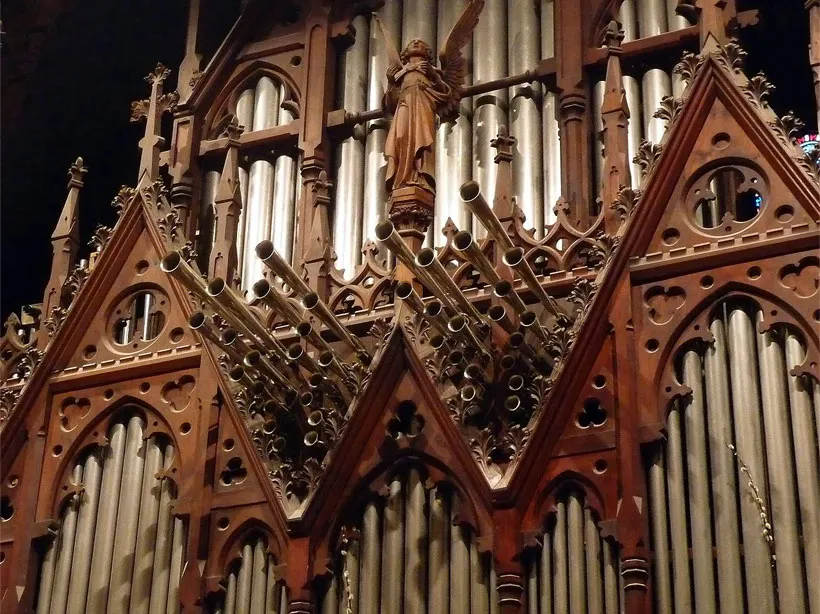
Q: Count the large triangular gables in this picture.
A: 3